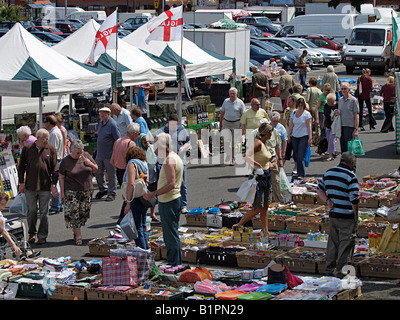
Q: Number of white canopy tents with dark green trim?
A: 3